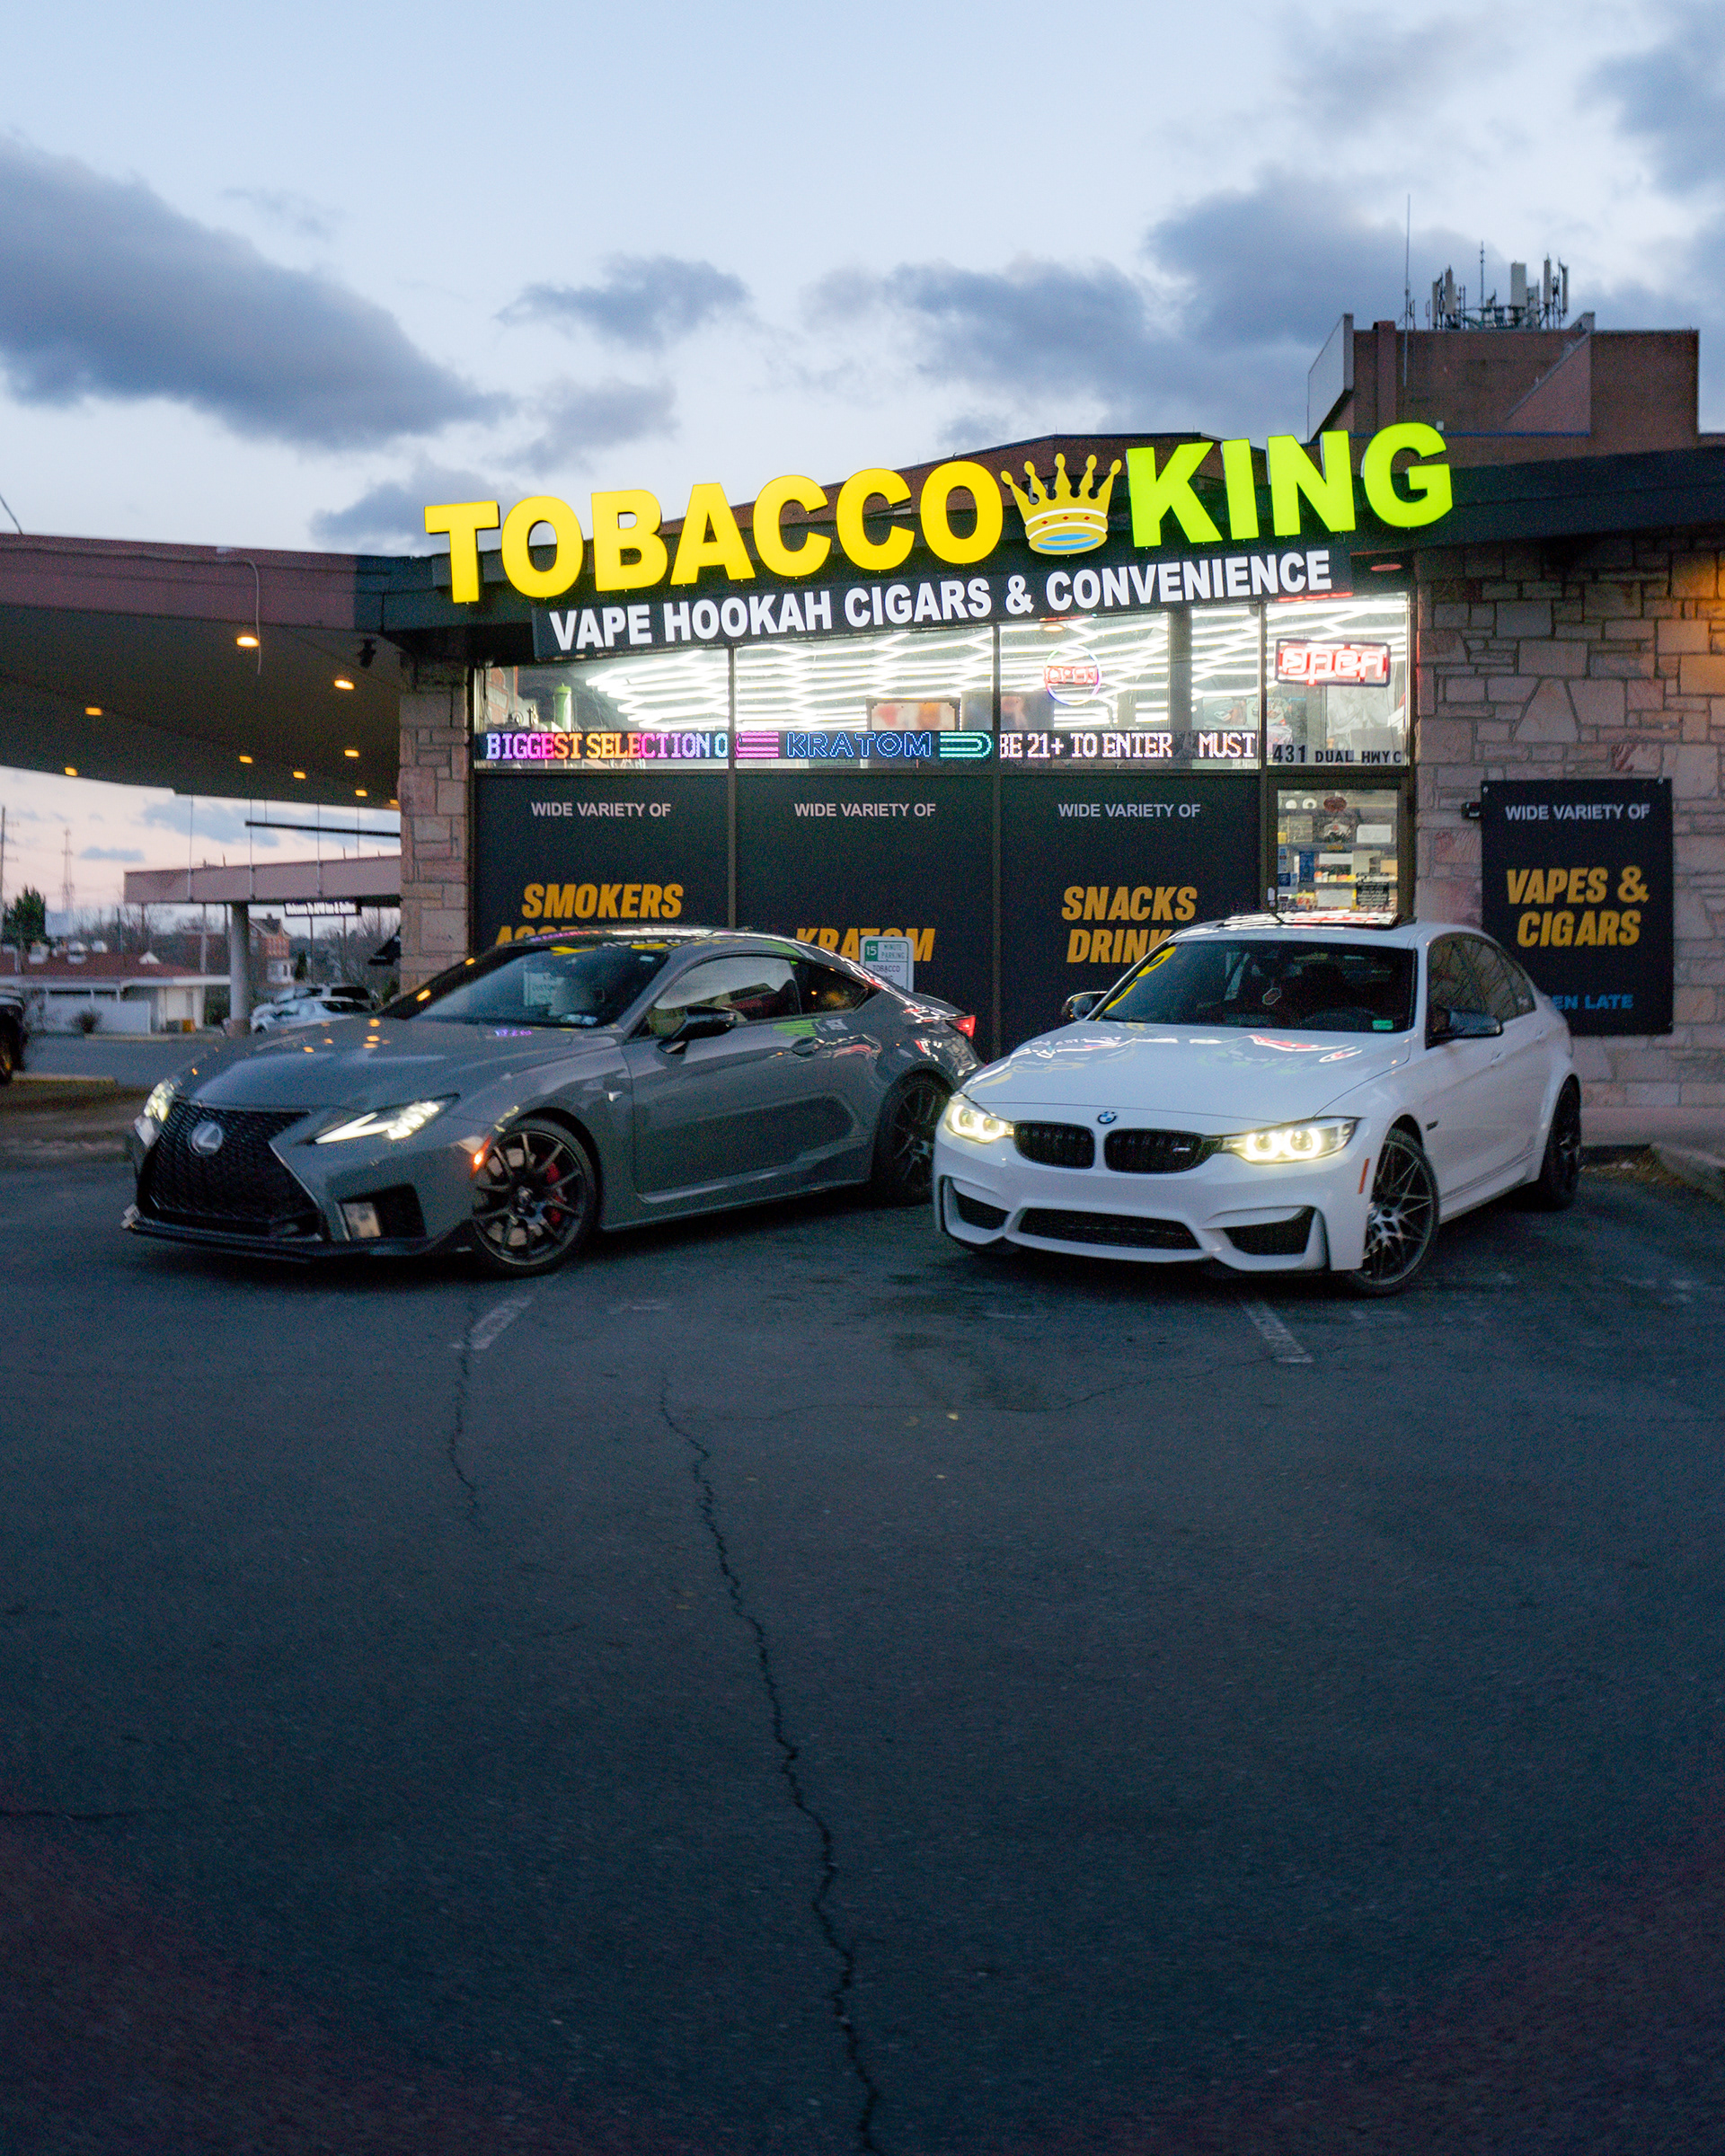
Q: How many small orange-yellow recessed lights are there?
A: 9